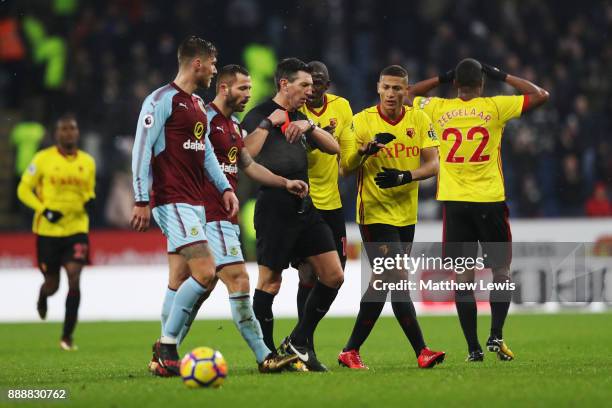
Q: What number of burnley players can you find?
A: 2